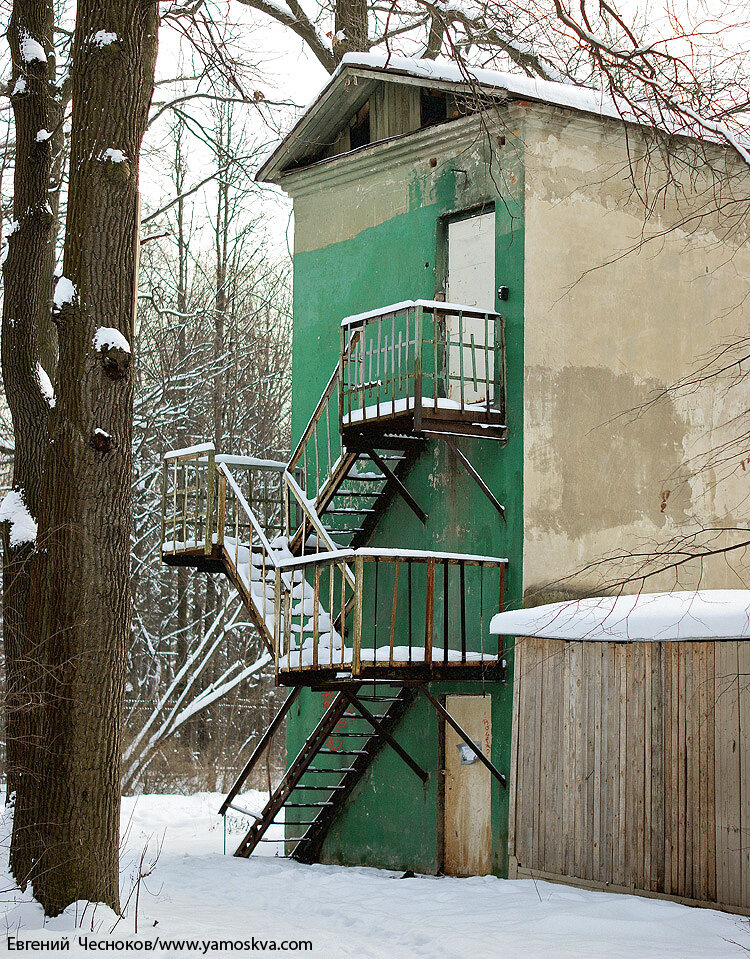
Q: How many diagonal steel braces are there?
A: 4